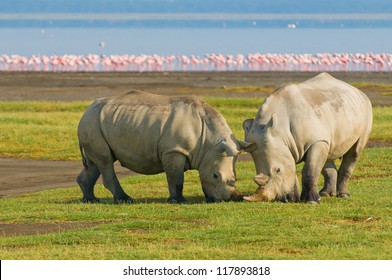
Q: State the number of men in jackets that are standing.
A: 0